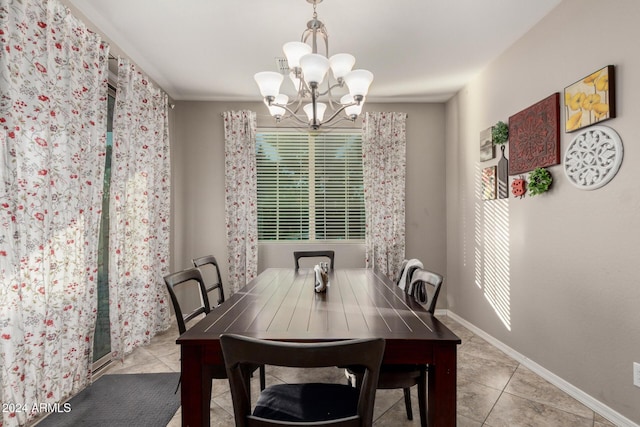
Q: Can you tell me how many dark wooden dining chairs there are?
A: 6